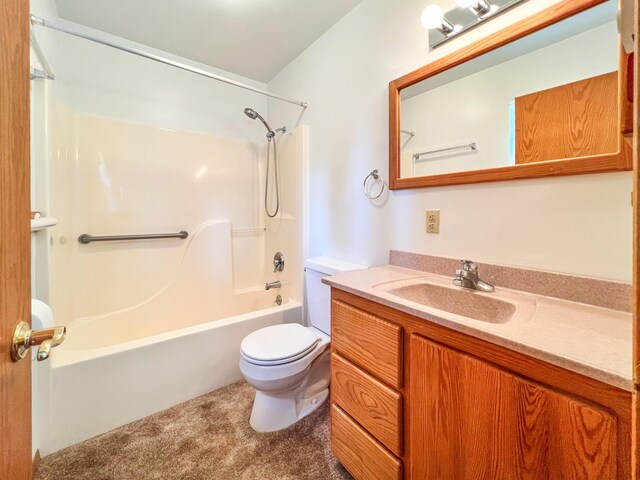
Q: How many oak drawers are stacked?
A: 3